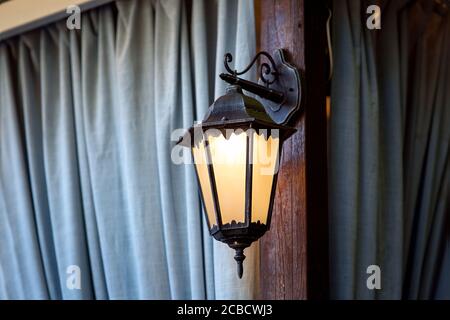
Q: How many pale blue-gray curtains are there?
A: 2